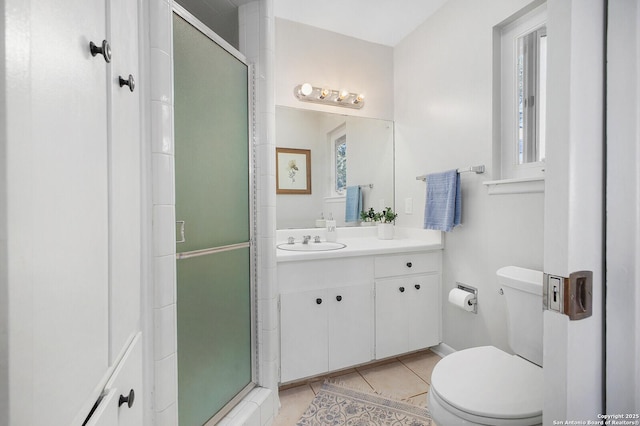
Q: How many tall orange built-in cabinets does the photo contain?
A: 0